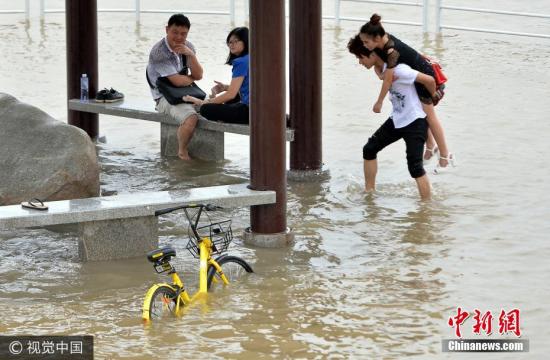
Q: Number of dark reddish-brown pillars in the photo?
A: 3